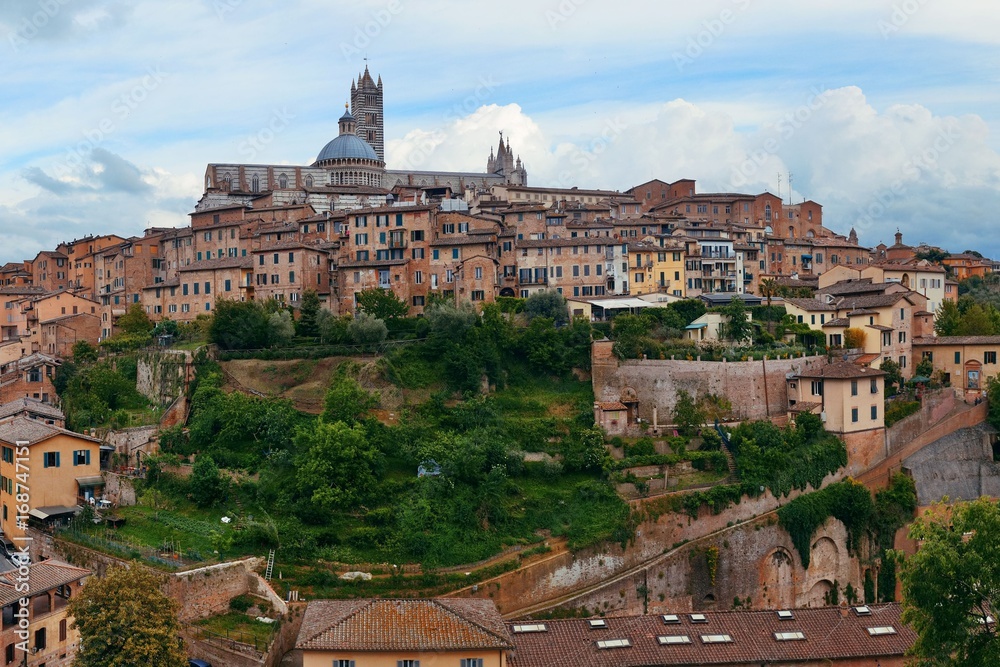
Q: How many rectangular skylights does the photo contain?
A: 11